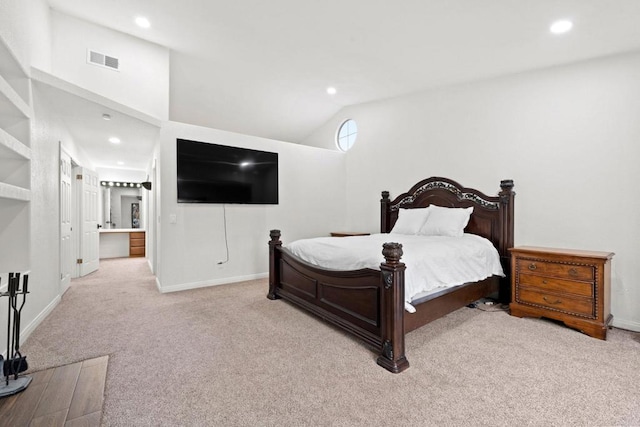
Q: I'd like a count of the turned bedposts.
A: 4